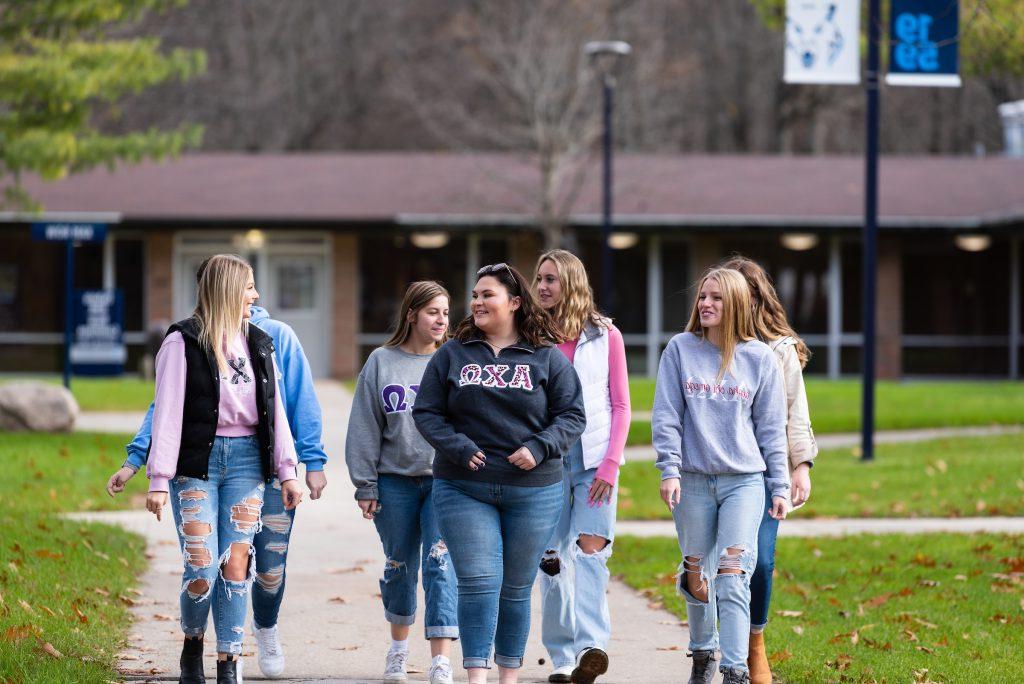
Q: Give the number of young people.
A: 7